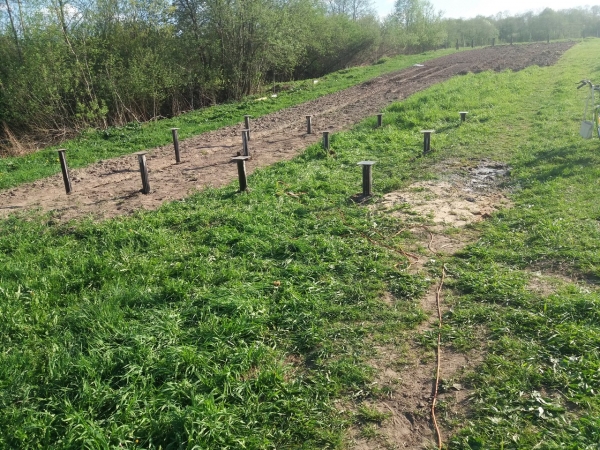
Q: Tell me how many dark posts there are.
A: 12